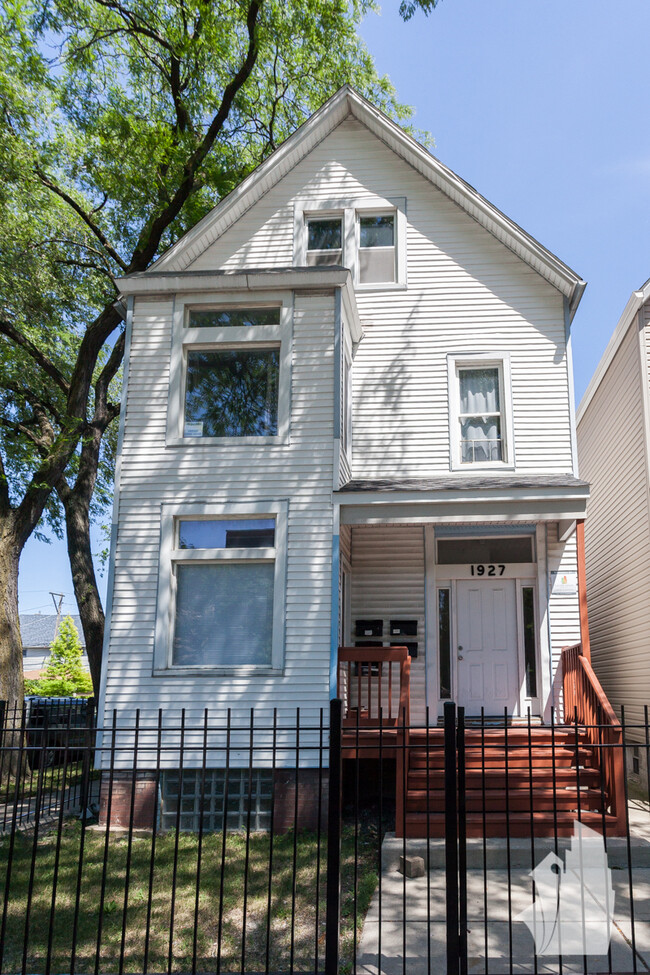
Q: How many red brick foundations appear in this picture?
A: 2